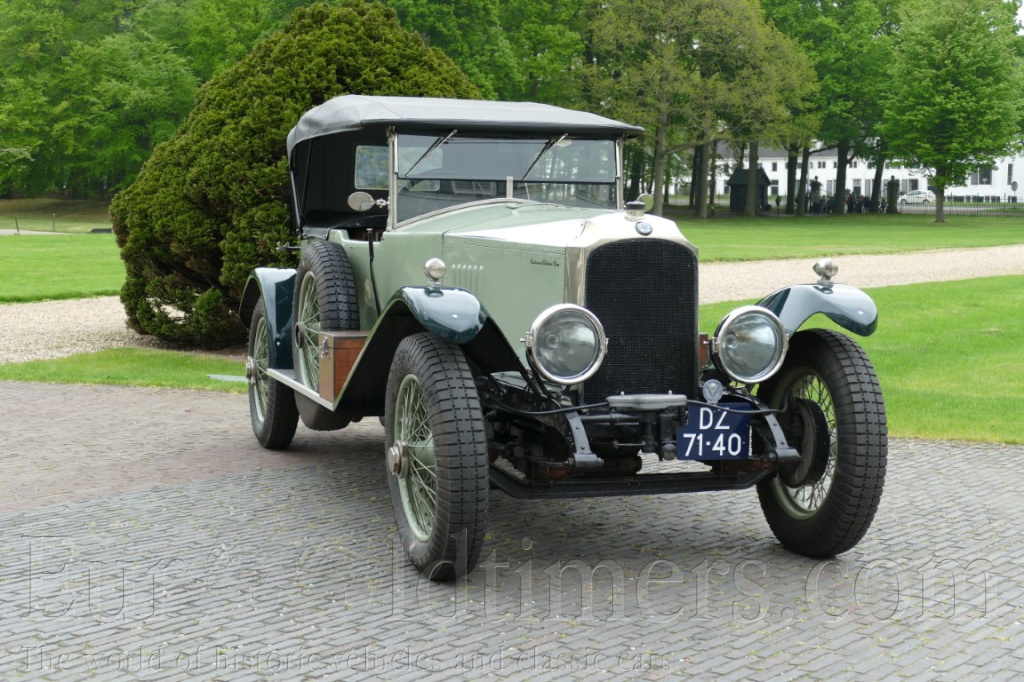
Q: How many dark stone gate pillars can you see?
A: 2